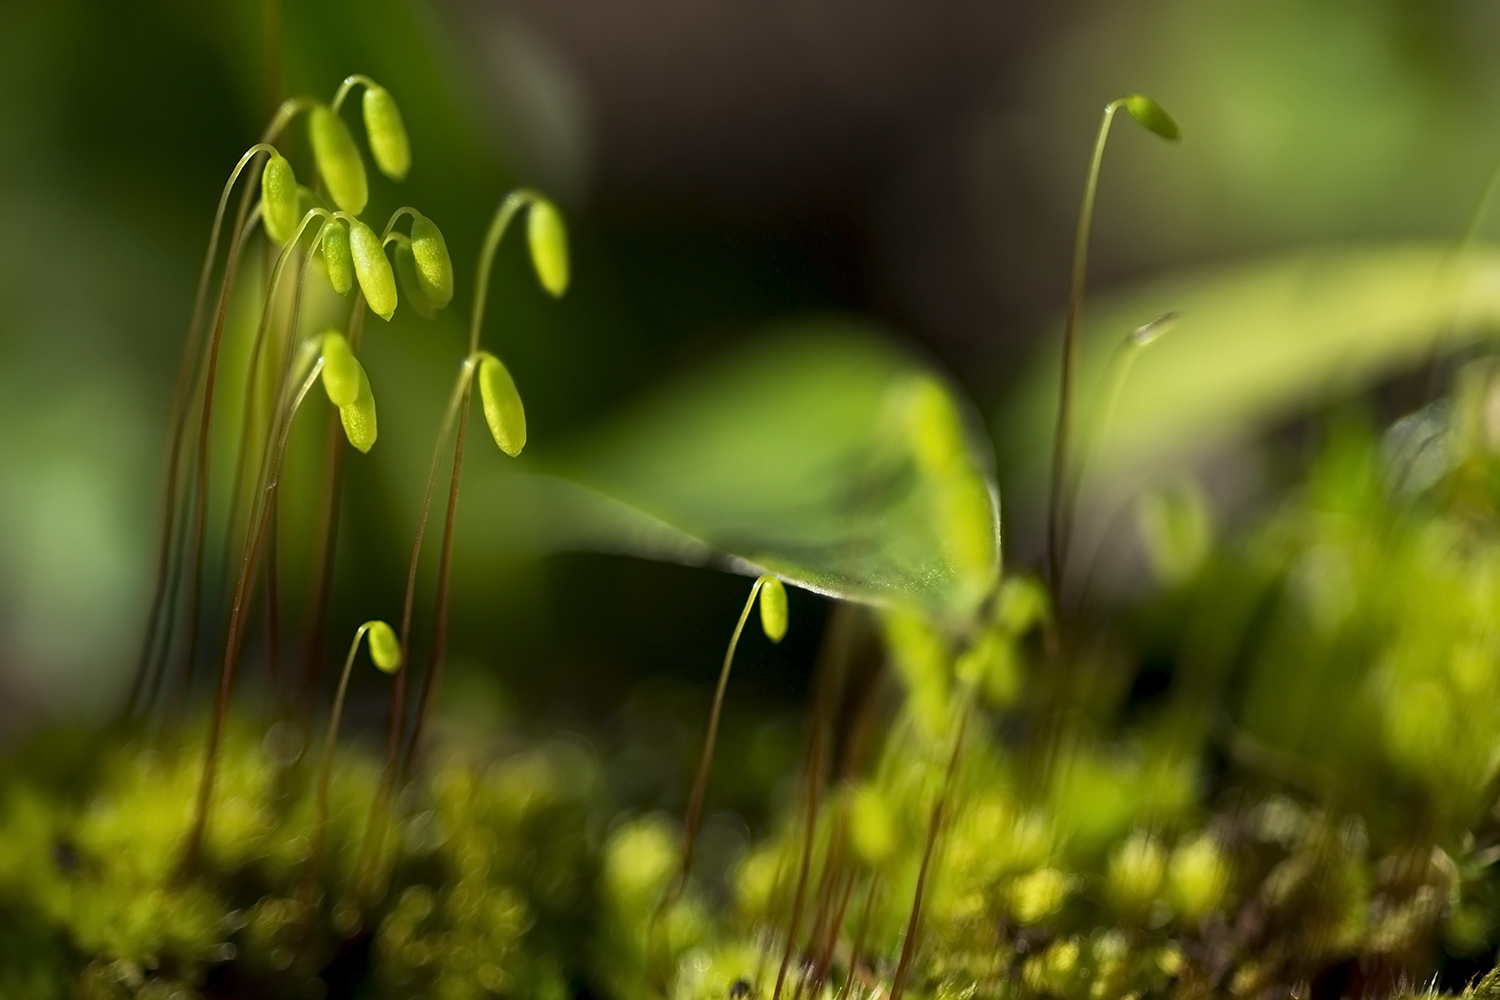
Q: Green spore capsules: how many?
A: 14